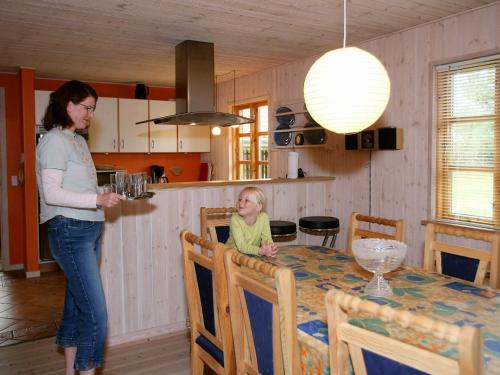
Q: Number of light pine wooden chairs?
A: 6